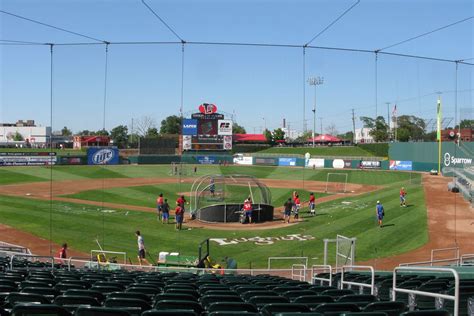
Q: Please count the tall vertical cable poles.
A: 6